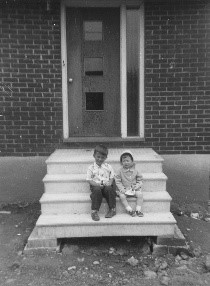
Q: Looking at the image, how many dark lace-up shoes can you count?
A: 2